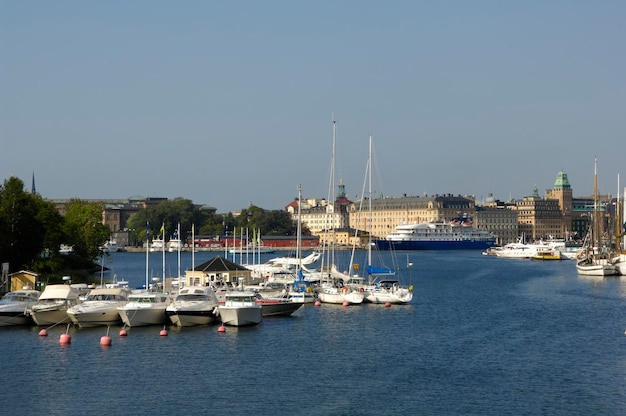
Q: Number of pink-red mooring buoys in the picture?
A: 9